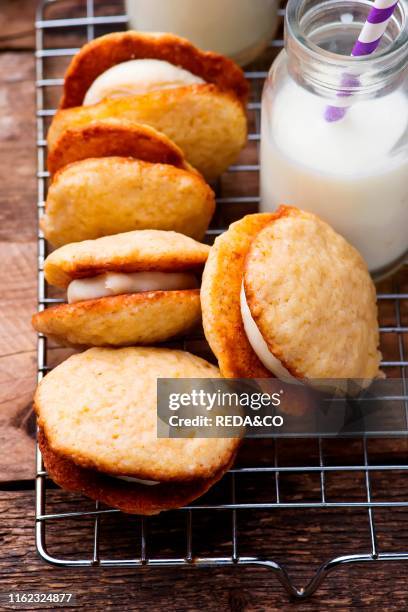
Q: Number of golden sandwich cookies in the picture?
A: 5